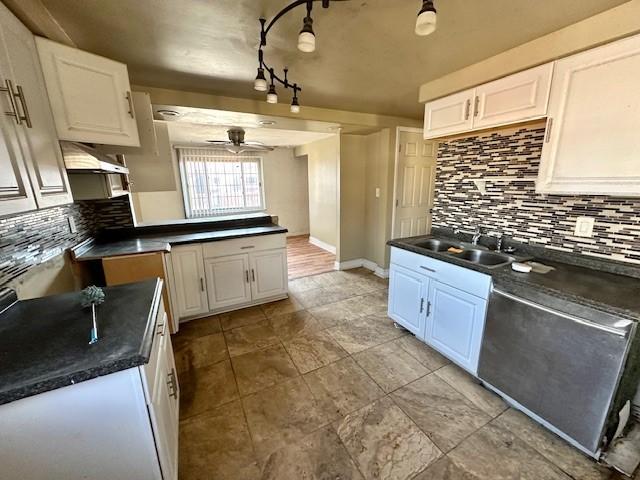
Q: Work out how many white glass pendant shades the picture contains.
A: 5